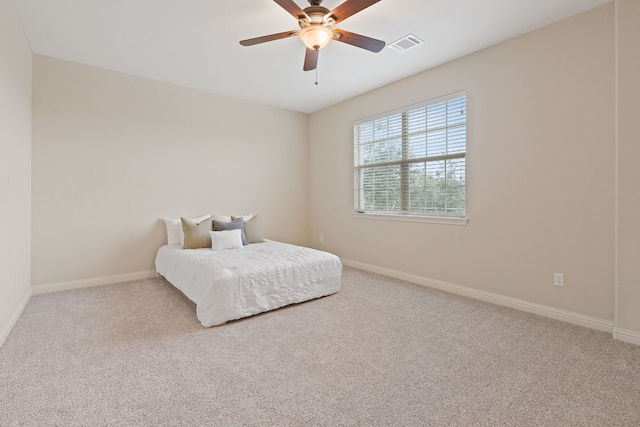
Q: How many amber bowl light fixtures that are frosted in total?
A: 1